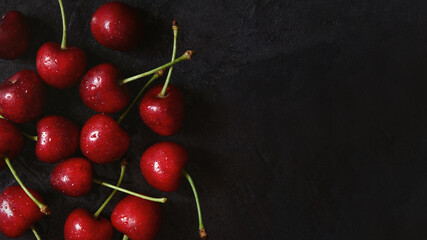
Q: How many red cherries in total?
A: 14